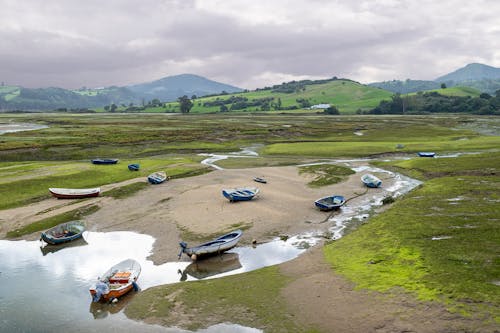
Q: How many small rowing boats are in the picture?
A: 12